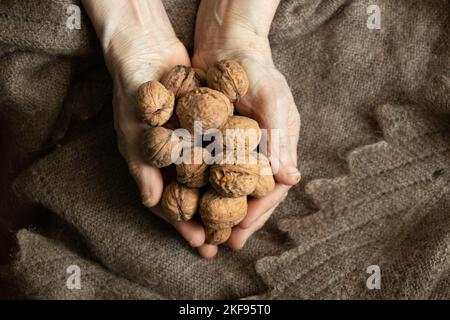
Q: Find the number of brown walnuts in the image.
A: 12